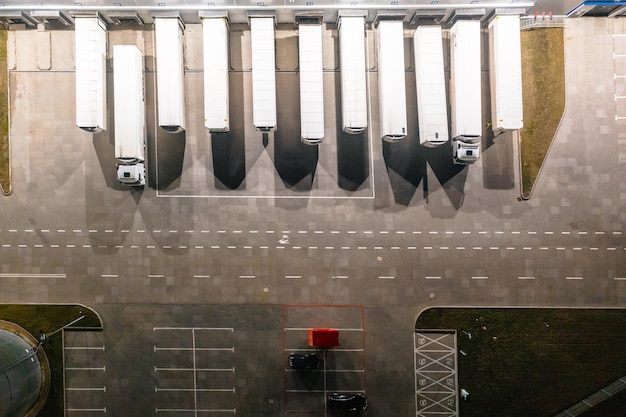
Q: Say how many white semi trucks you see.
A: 11